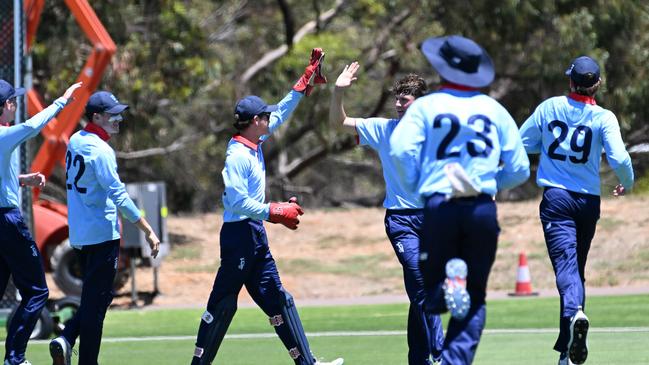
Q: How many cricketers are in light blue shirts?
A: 6